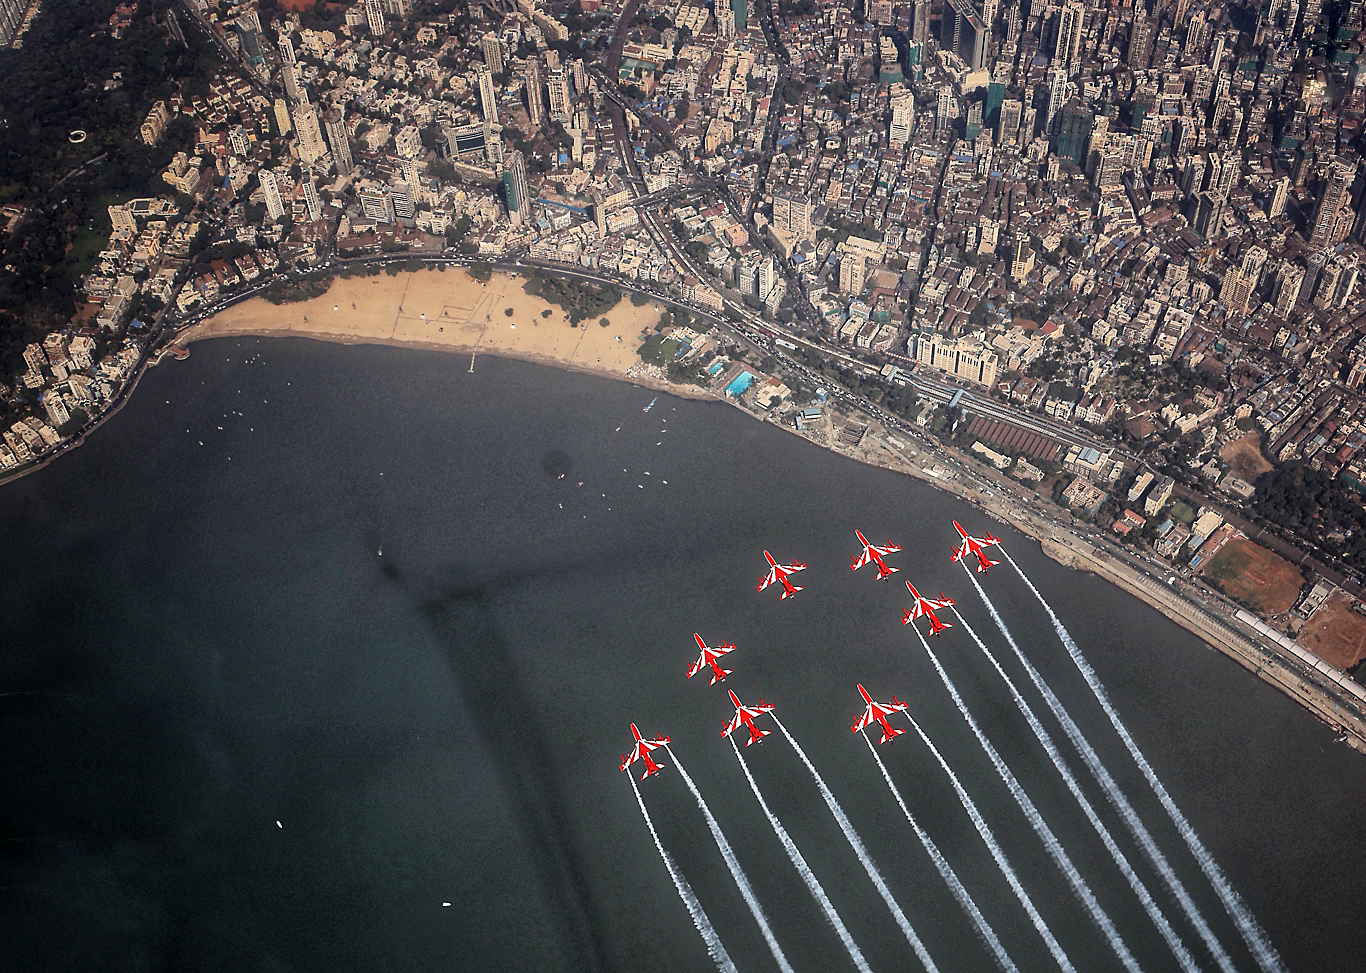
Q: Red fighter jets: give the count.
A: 8